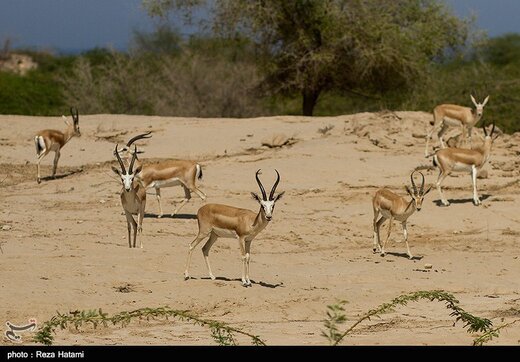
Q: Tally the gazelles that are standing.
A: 7